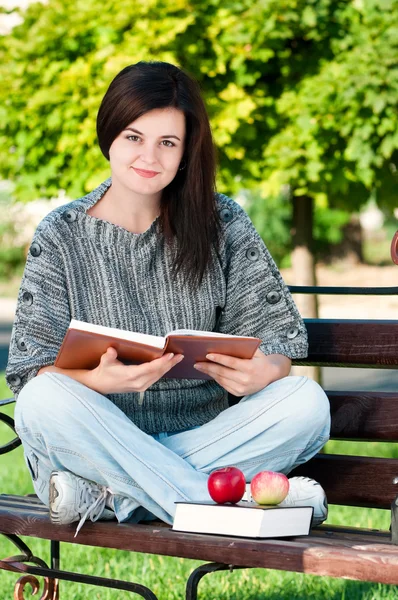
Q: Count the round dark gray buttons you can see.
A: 9